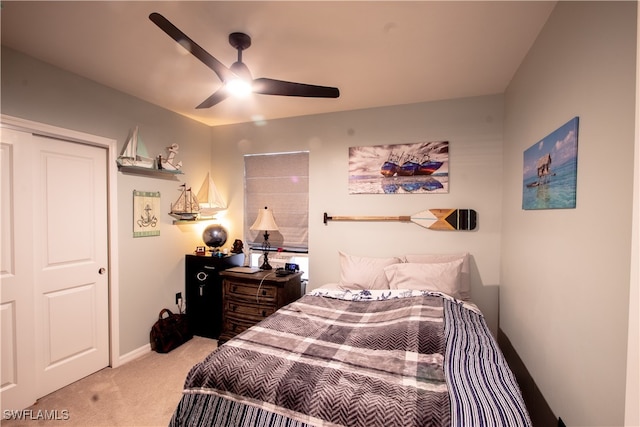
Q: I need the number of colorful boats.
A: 3